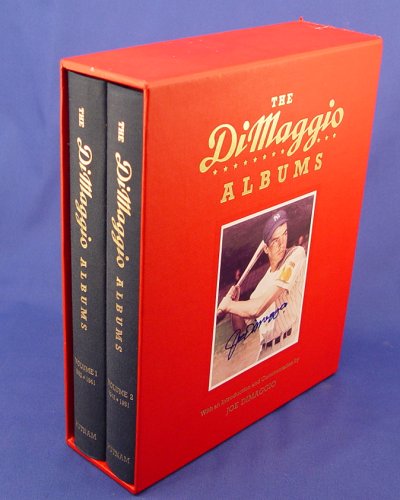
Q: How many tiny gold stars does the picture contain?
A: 11